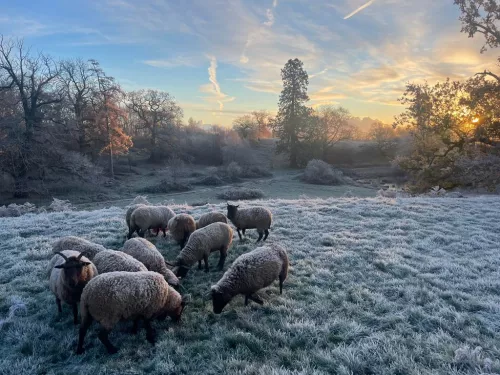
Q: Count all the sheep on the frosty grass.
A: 12